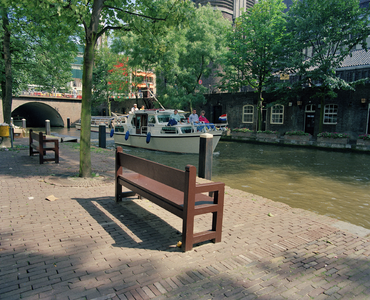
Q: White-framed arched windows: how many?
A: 3